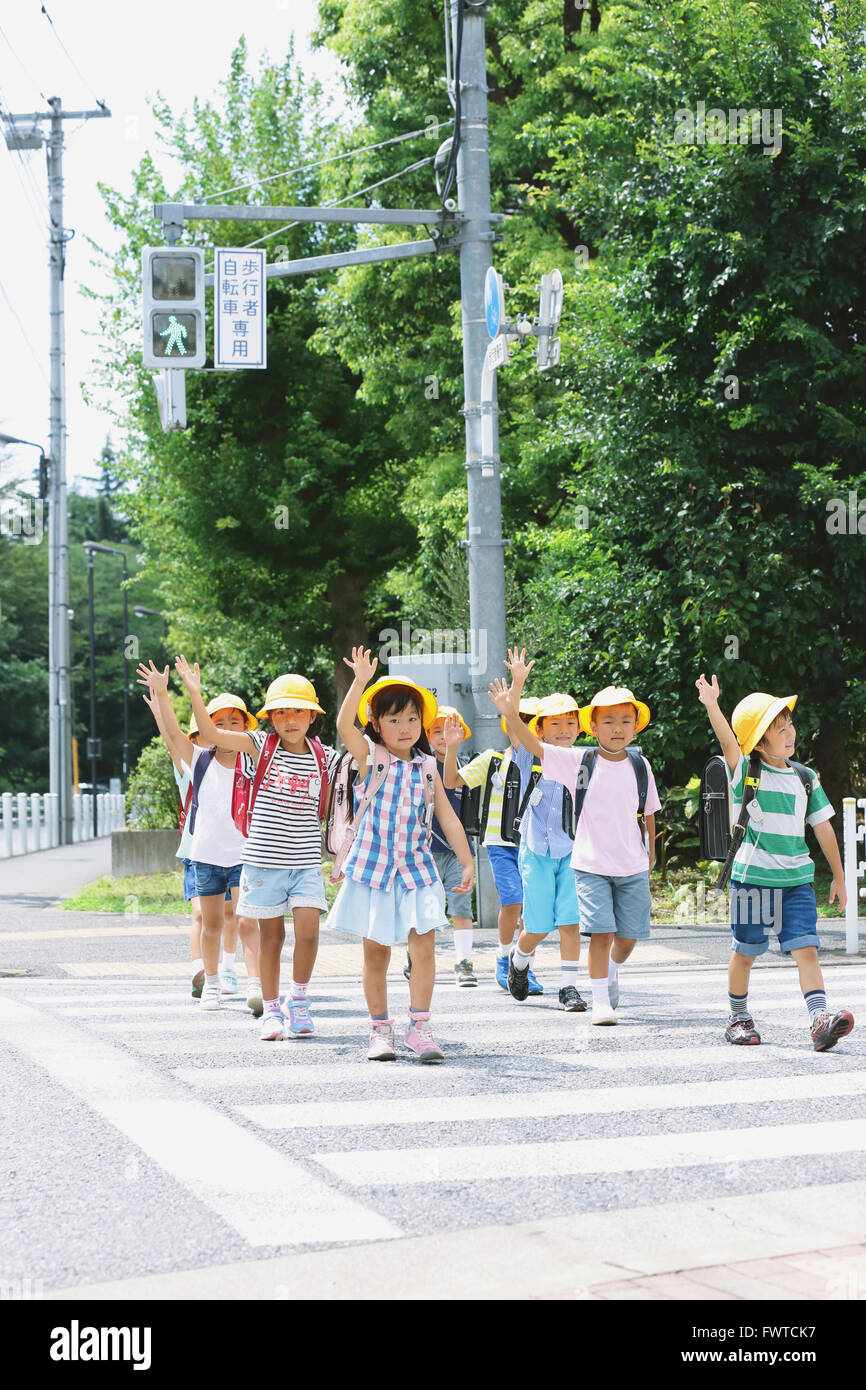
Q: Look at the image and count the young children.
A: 9